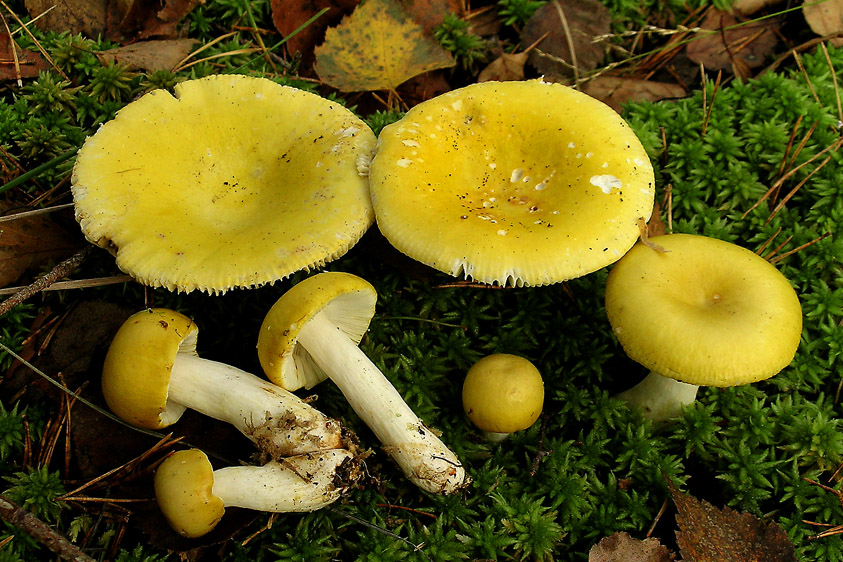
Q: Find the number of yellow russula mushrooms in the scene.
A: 7